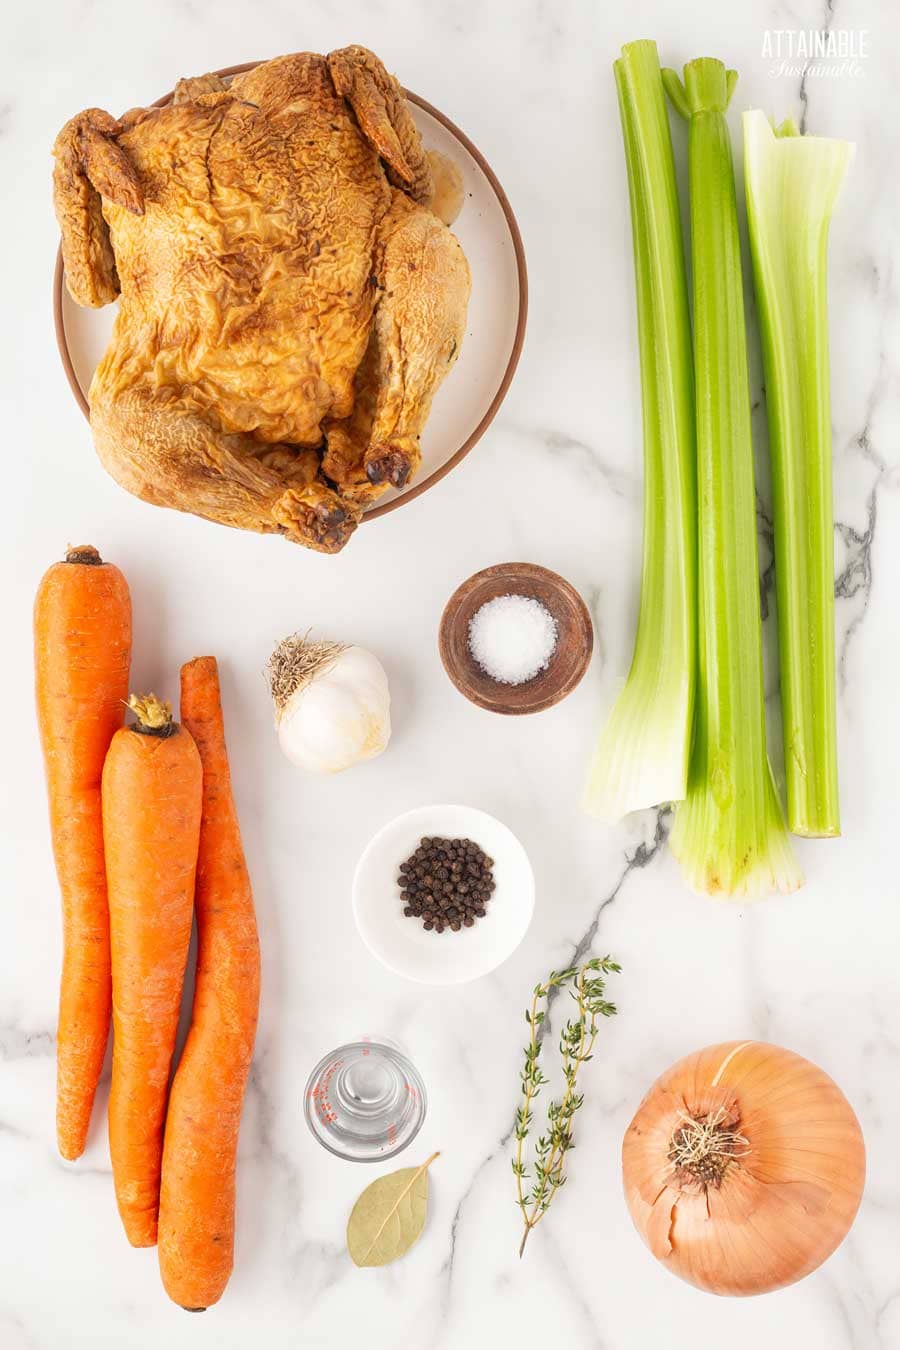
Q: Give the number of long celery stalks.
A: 3